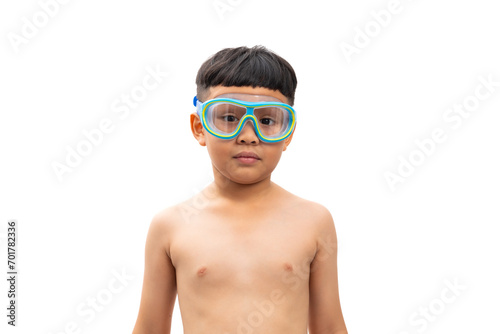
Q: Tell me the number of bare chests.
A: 1